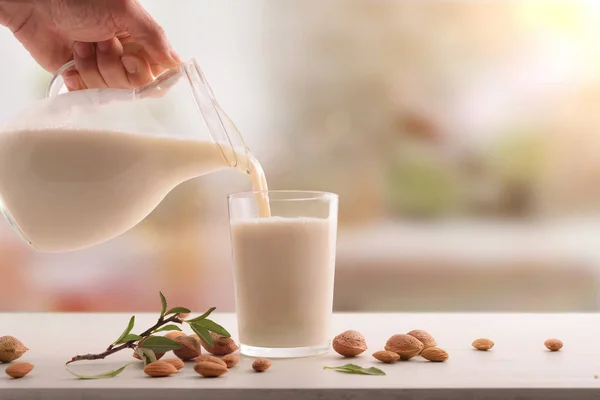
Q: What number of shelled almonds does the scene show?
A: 11